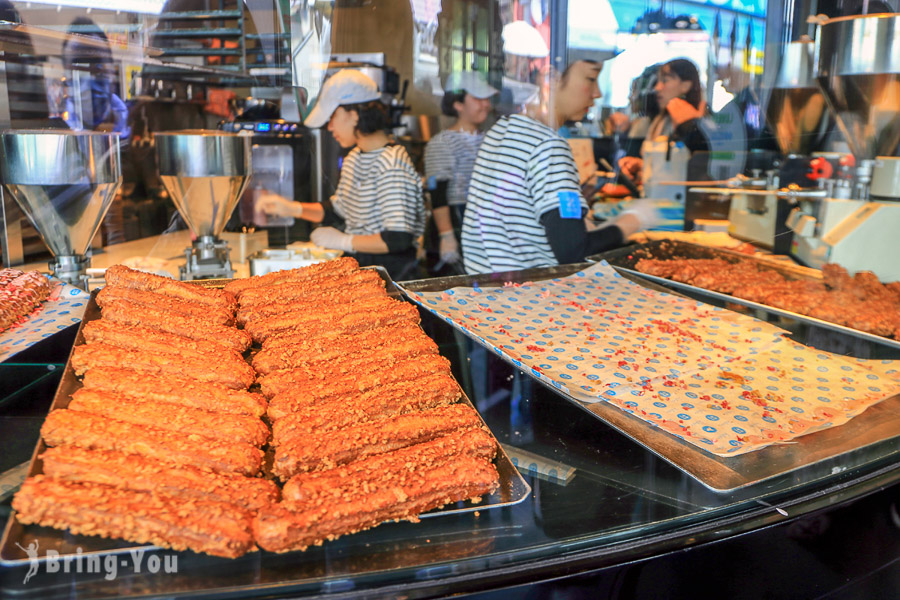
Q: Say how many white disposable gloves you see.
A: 4